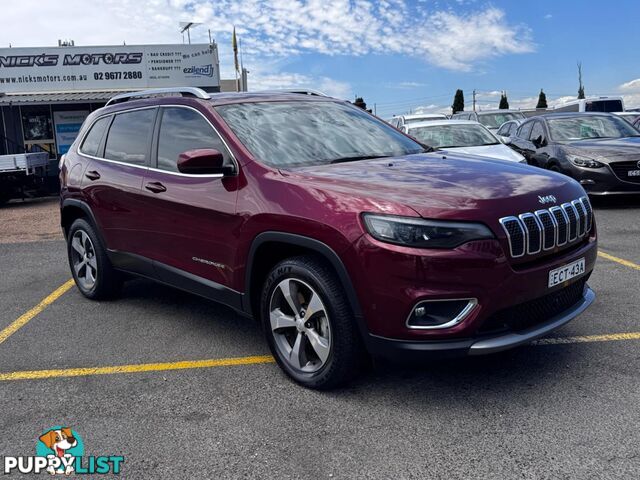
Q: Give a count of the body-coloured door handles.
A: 2